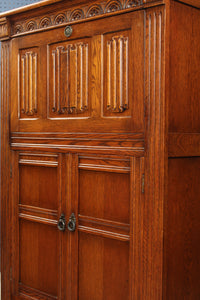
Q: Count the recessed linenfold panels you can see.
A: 3